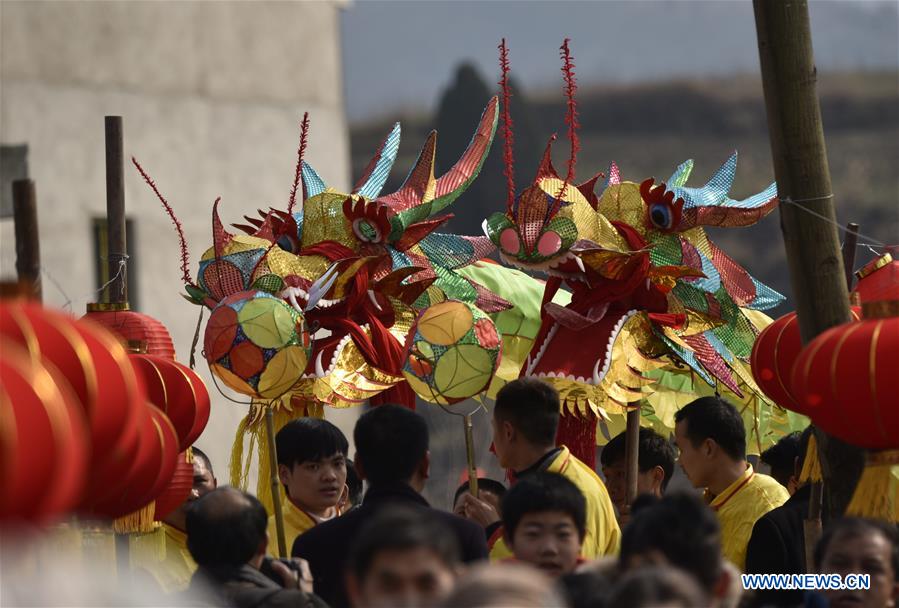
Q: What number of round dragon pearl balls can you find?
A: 2